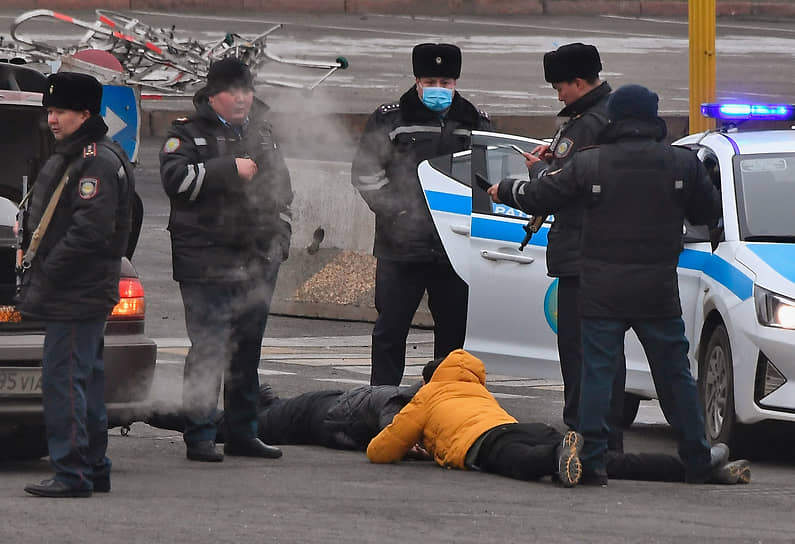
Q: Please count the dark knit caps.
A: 2